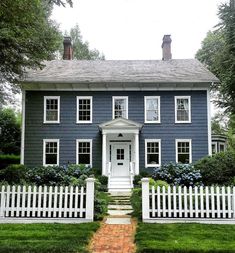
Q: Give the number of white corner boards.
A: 2